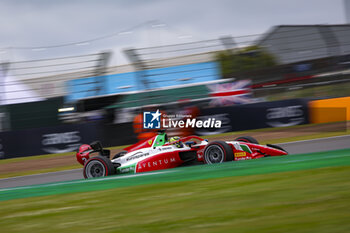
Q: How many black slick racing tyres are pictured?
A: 4